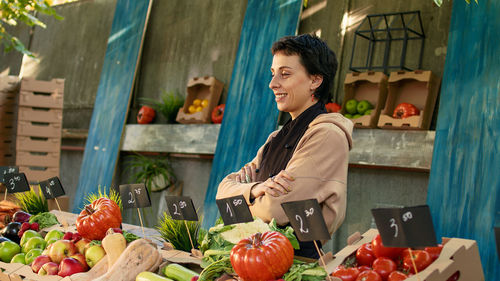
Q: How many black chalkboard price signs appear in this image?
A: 8